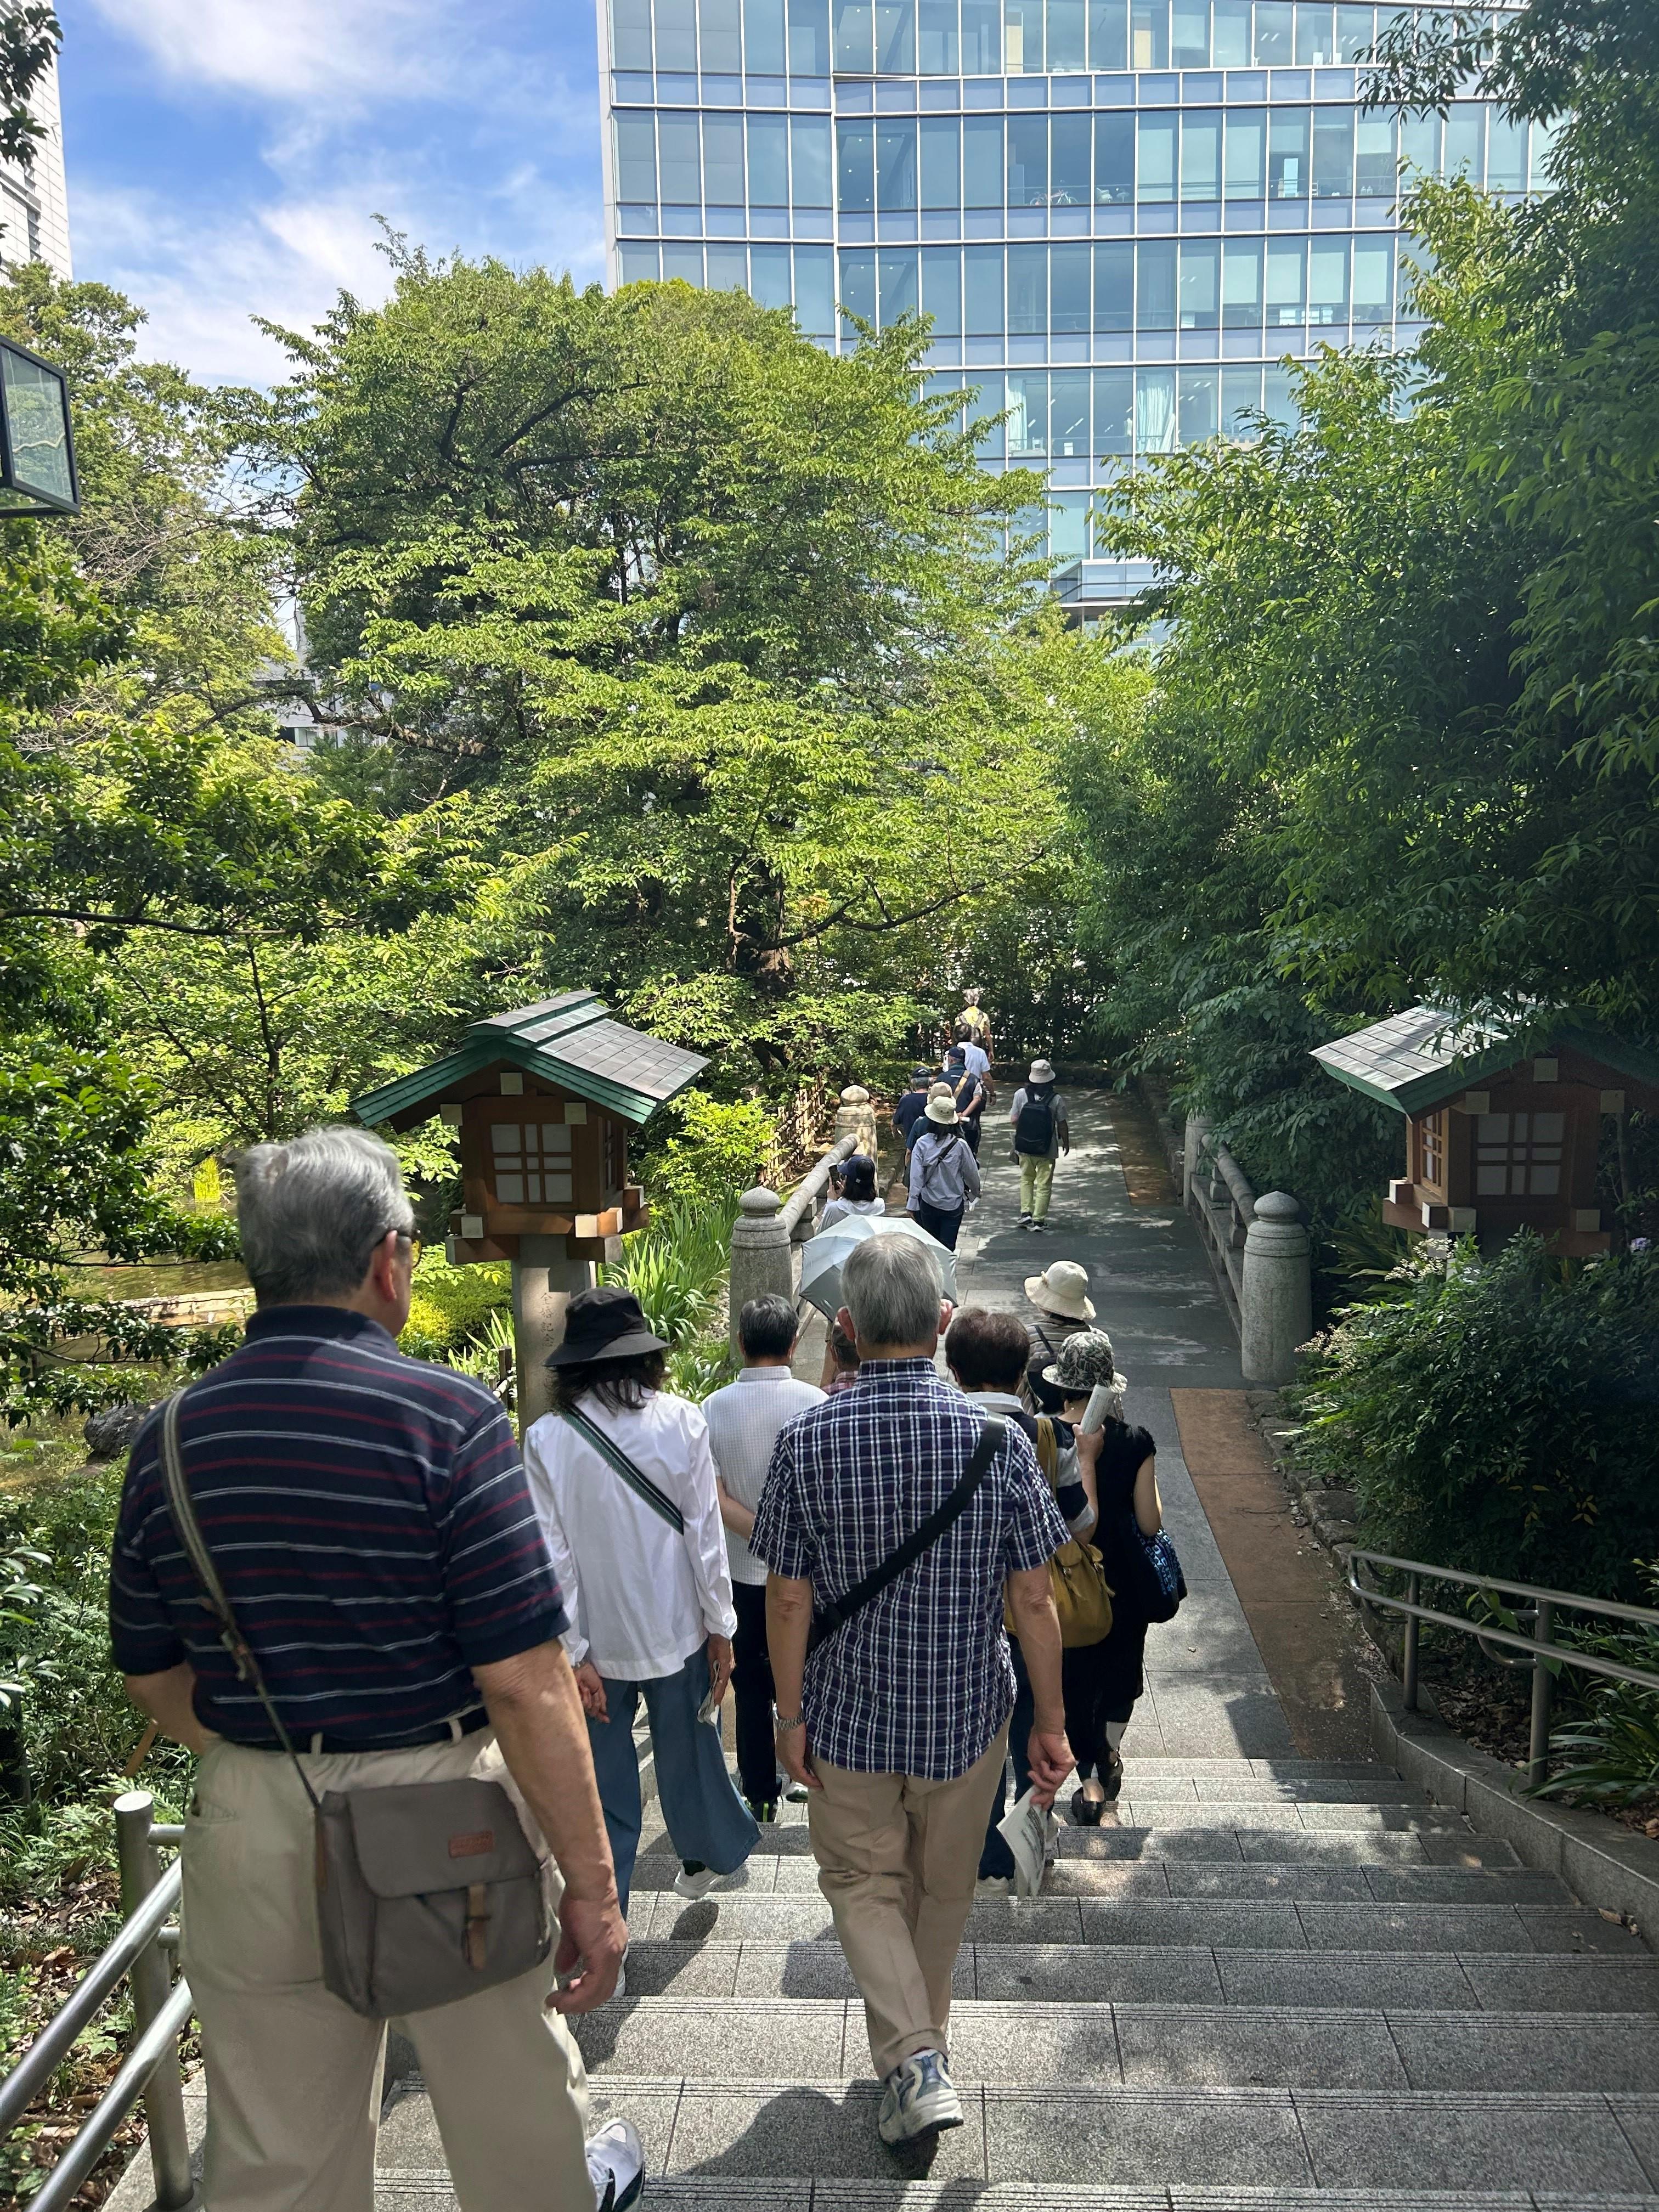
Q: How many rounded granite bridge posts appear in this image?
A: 4